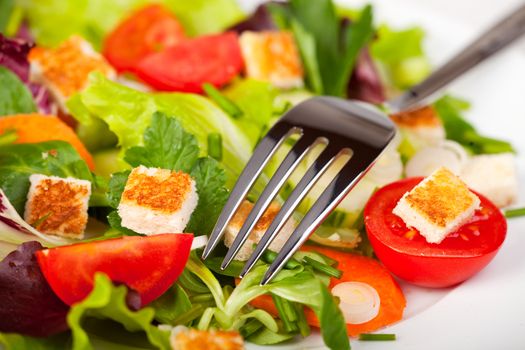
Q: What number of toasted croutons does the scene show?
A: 9